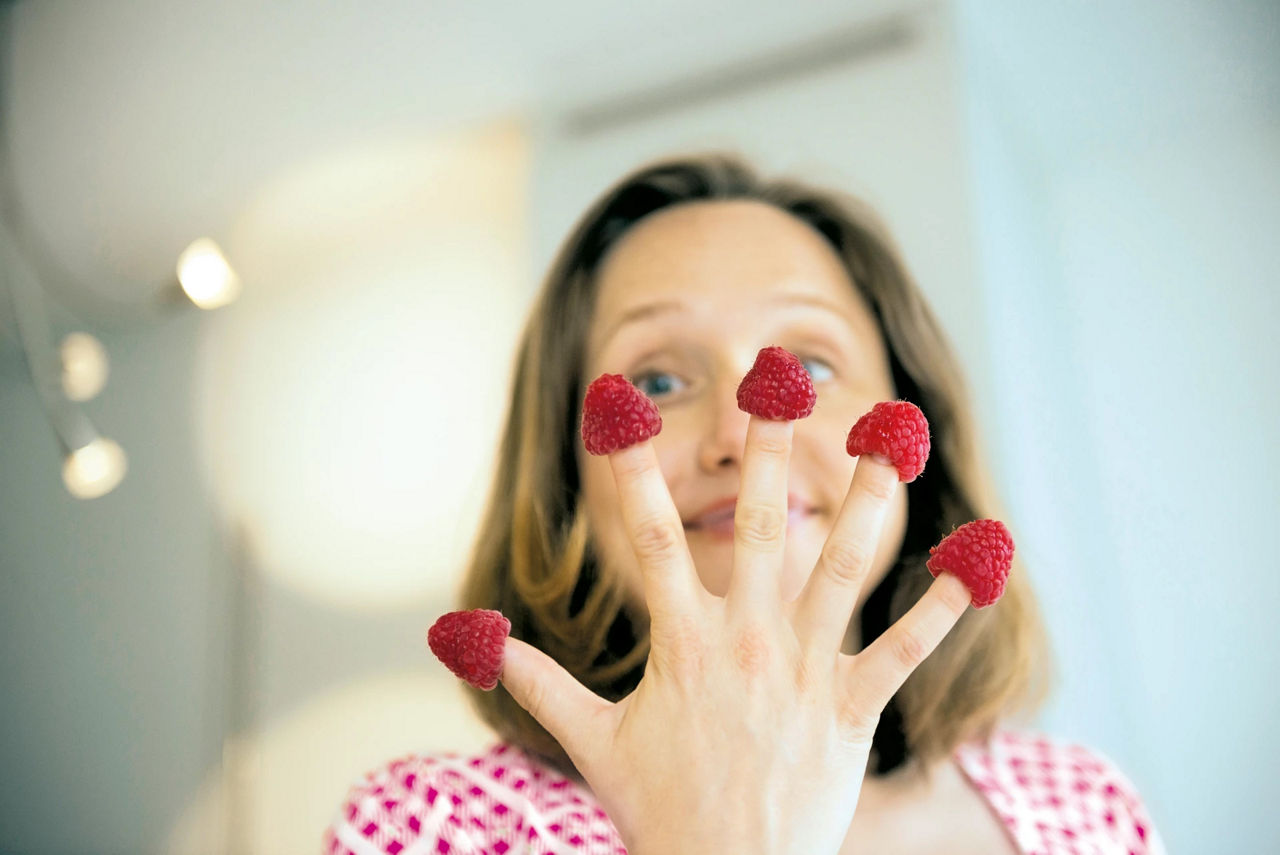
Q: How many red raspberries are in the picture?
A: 5